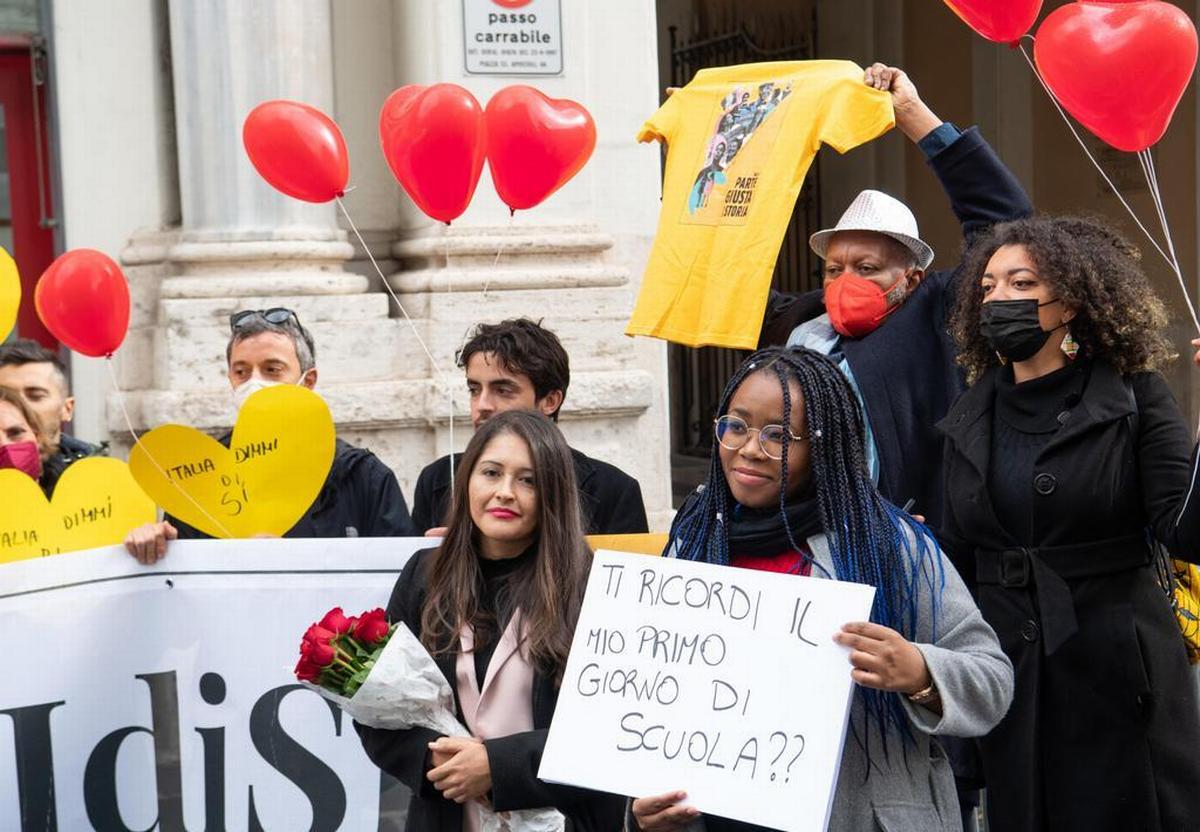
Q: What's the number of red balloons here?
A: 6